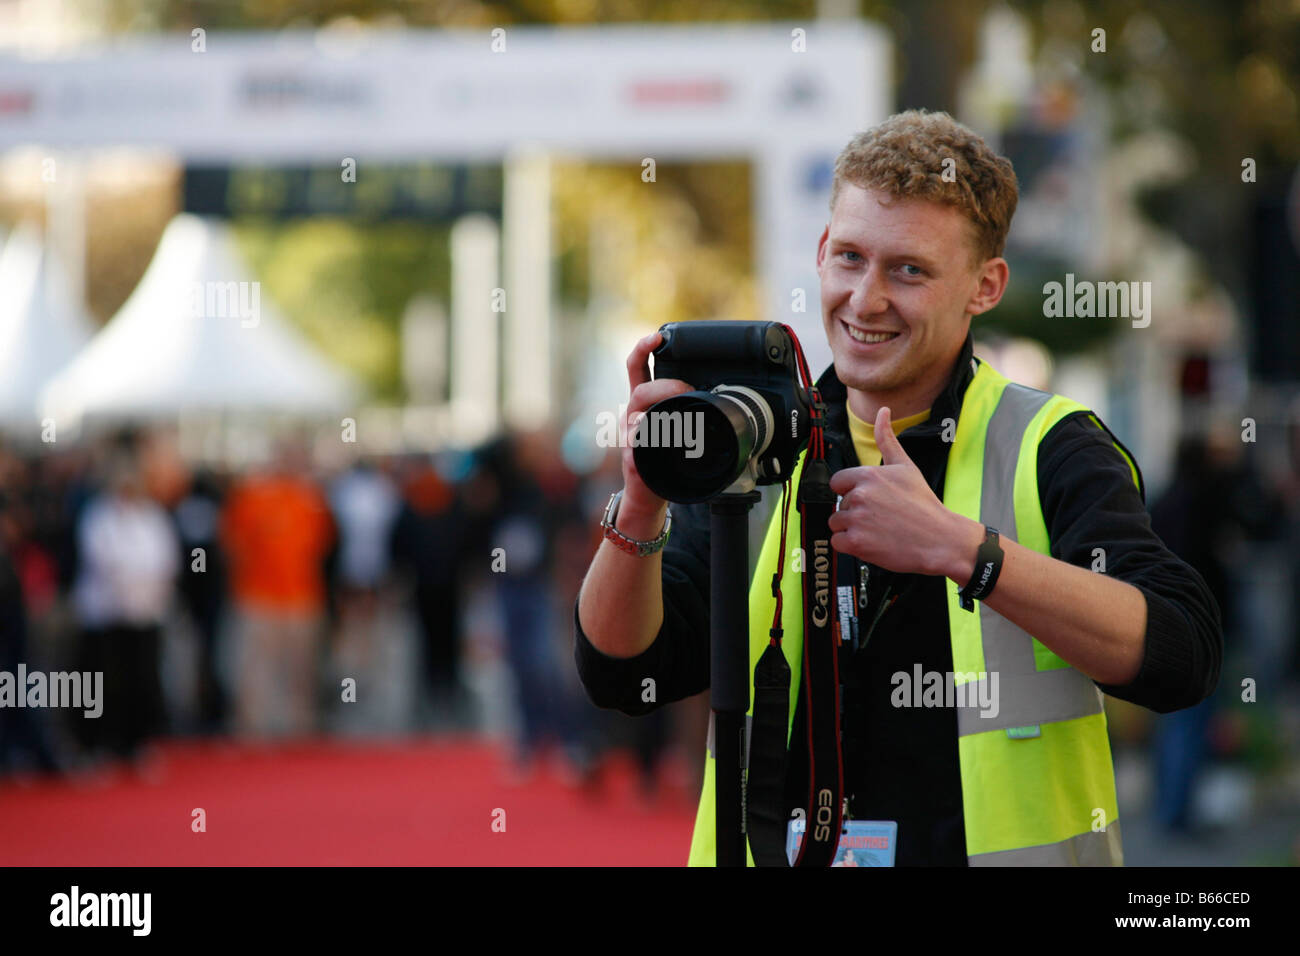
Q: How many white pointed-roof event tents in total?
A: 2